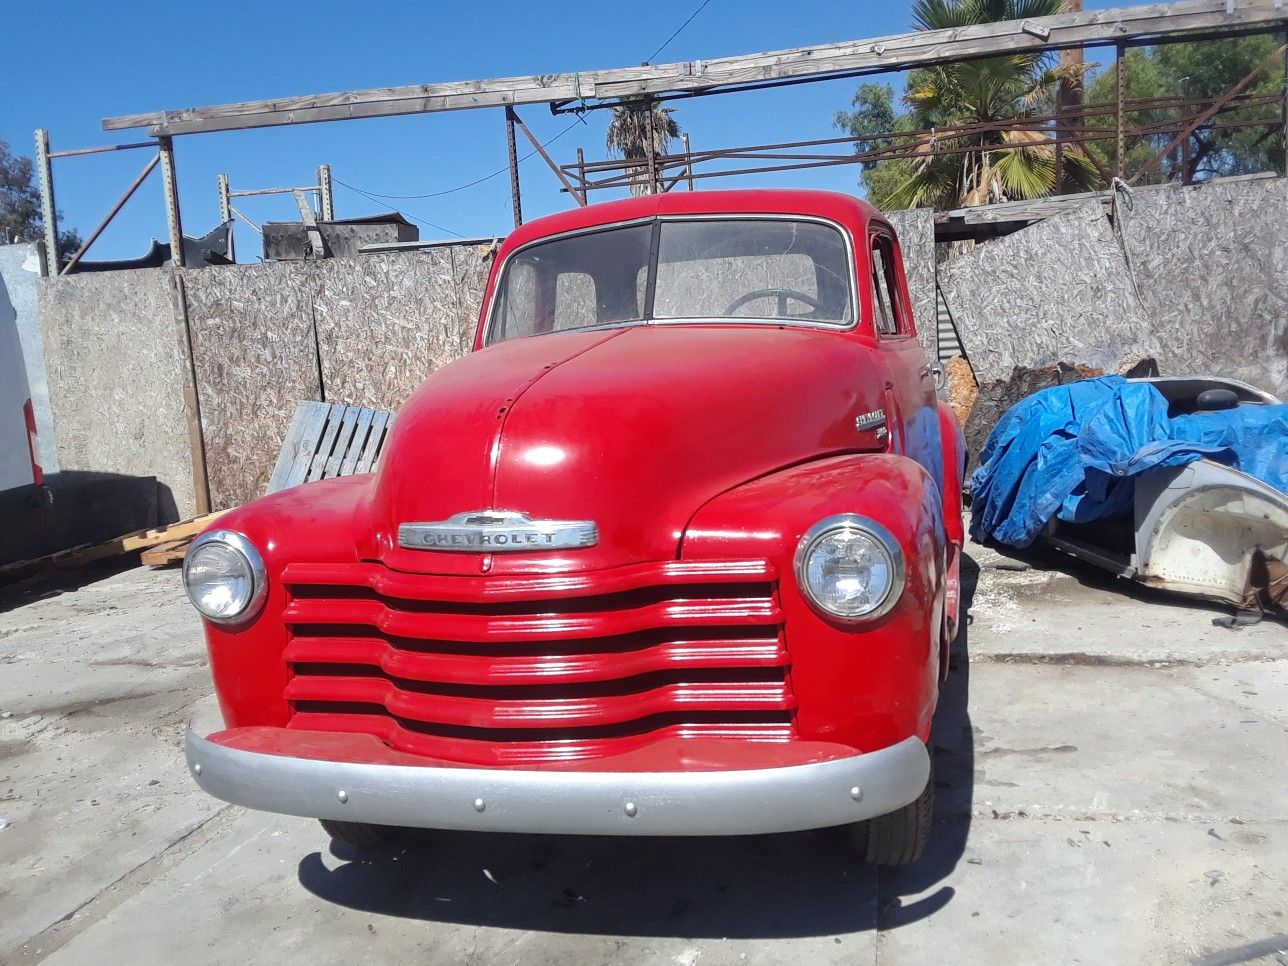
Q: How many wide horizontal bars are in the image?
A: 5